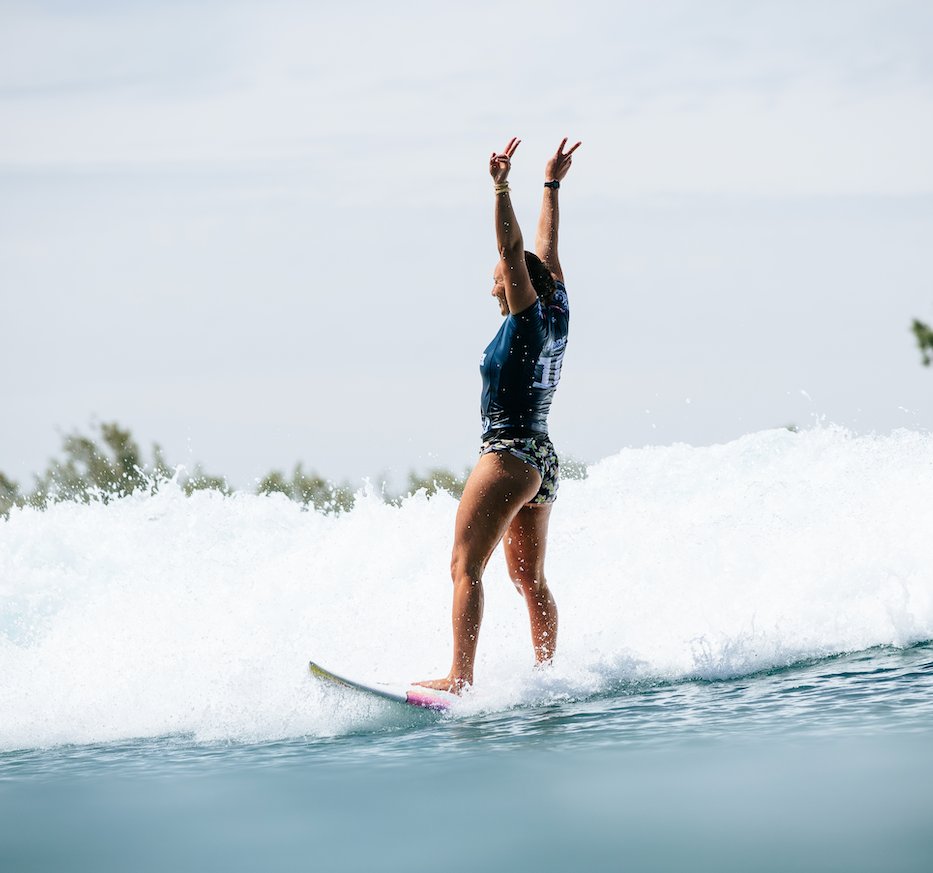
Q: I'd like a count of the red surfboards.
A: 0